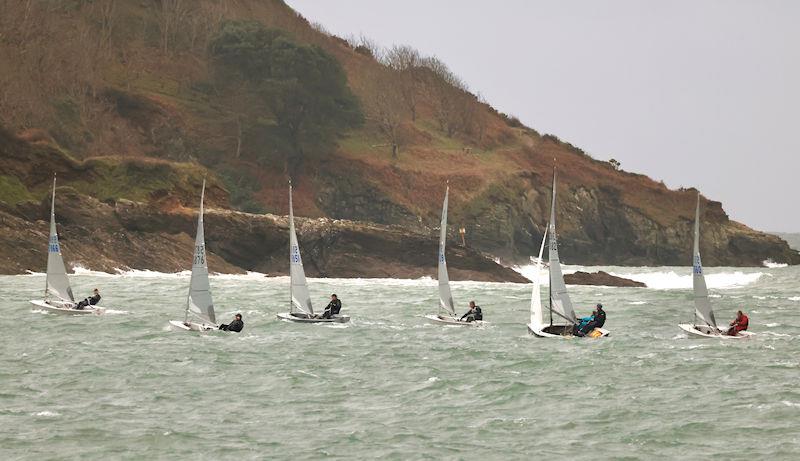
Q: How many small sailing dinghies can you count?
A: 6